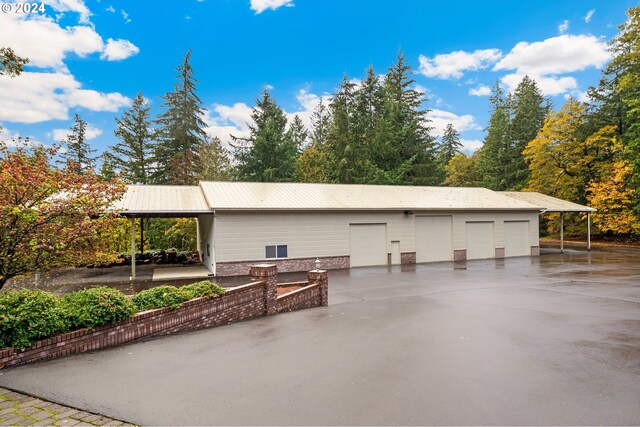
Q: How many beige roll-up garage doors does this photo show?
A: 4